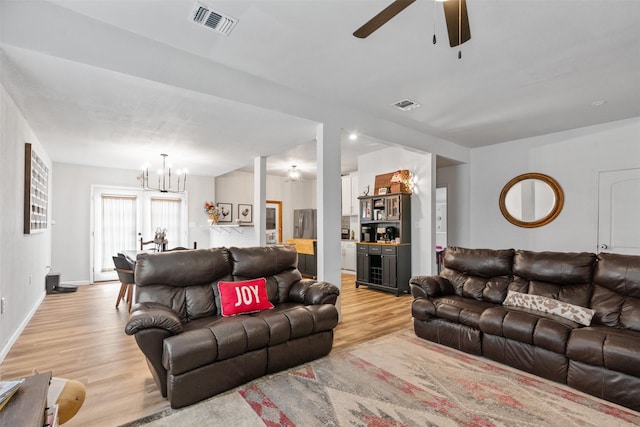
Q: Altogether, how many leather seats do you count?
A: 5